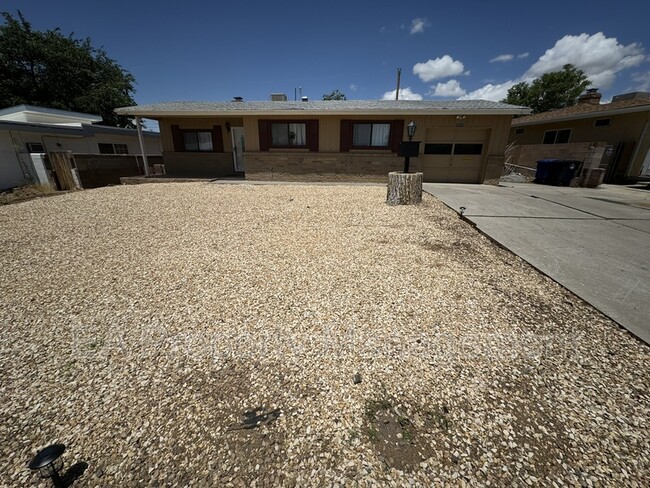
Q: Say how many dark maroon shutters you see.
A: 6